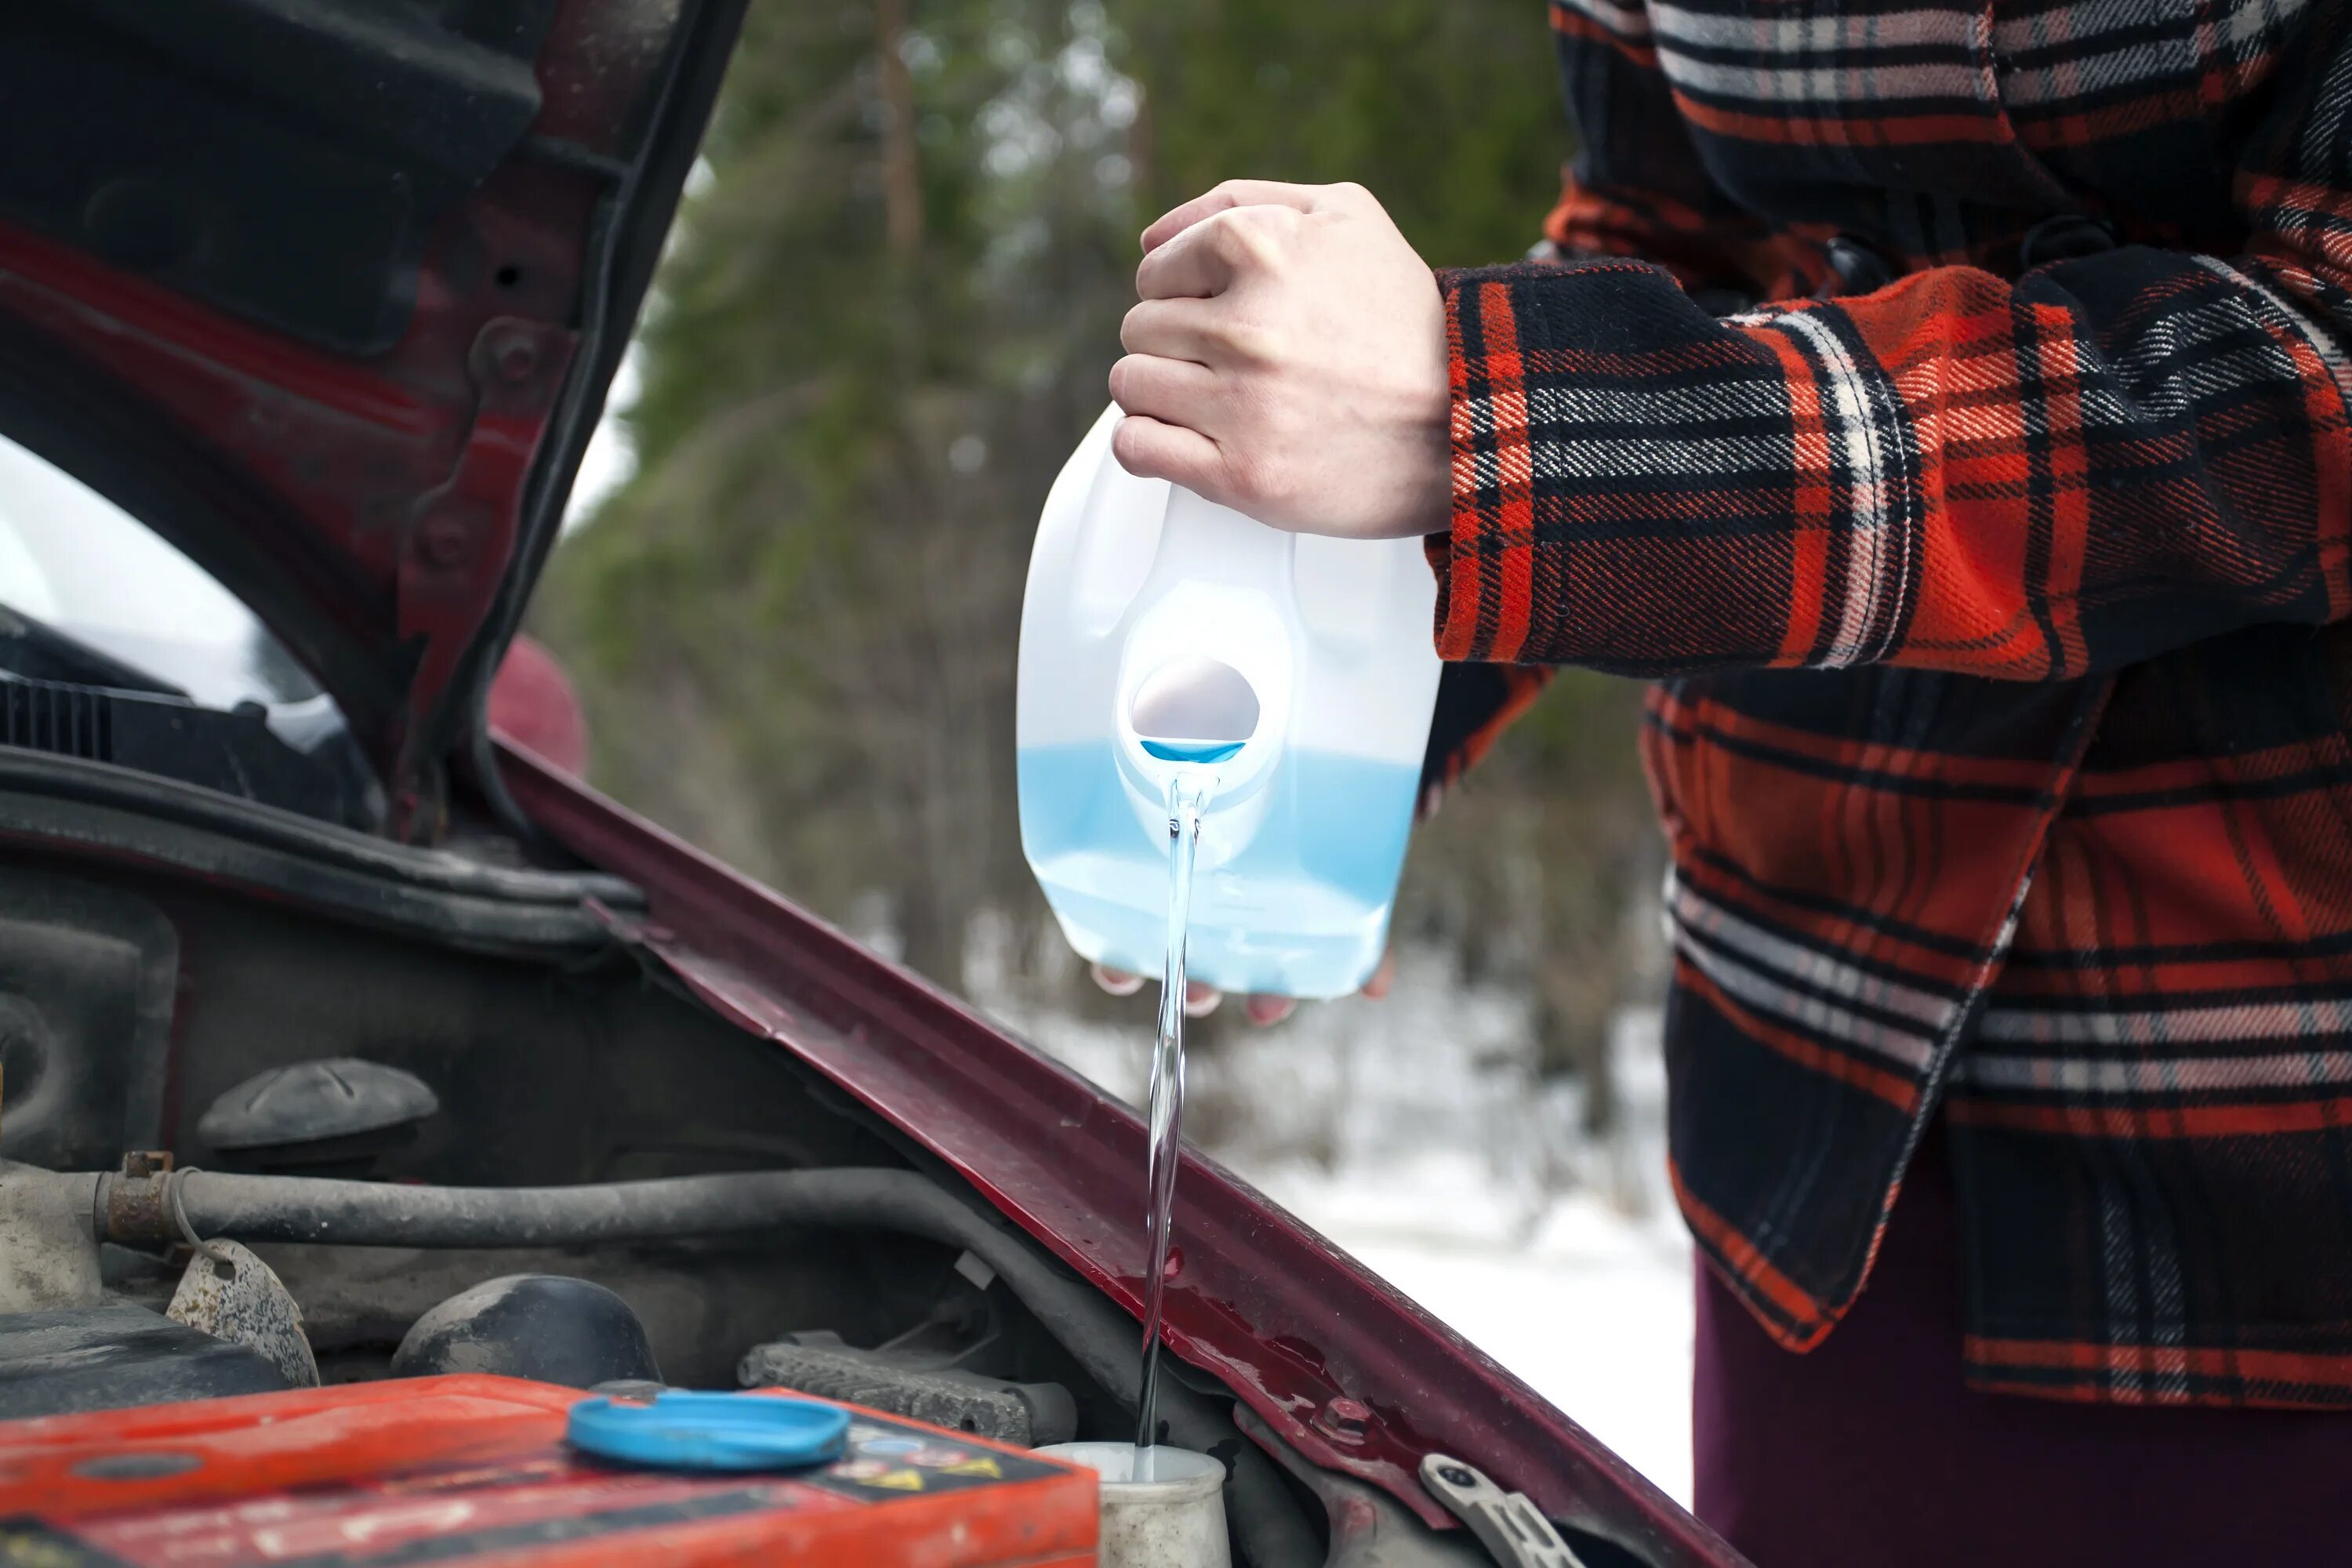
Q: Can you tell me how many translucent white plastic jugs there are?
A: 1